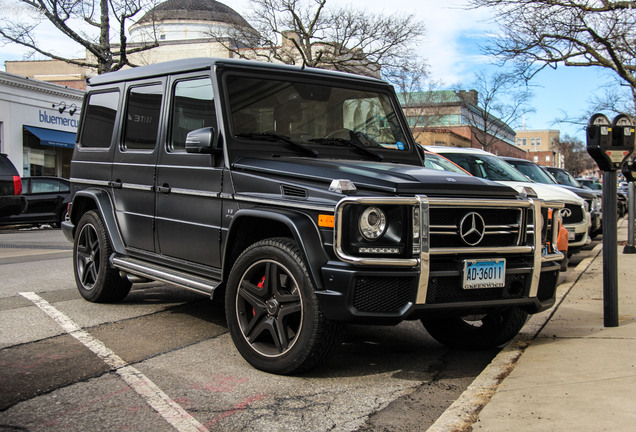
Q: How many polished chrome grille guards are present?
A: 1